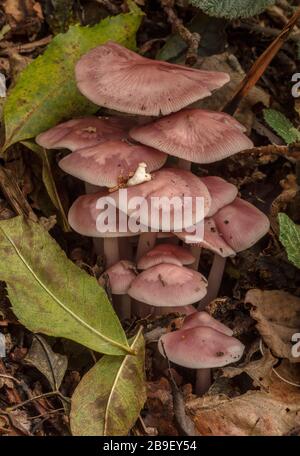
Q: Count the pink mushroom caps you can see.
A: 14